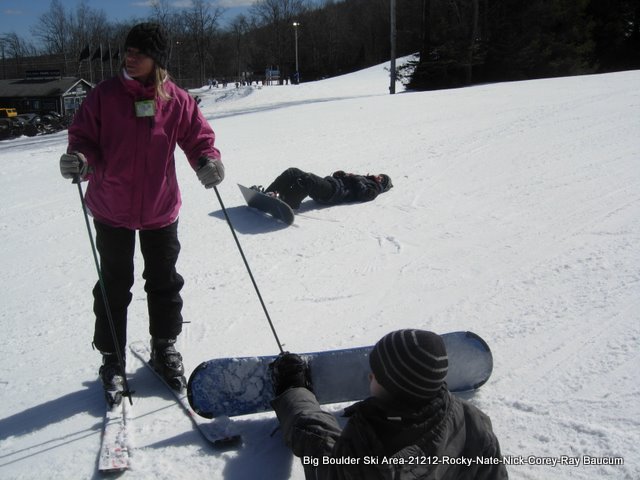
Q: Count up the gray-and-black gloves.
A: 2